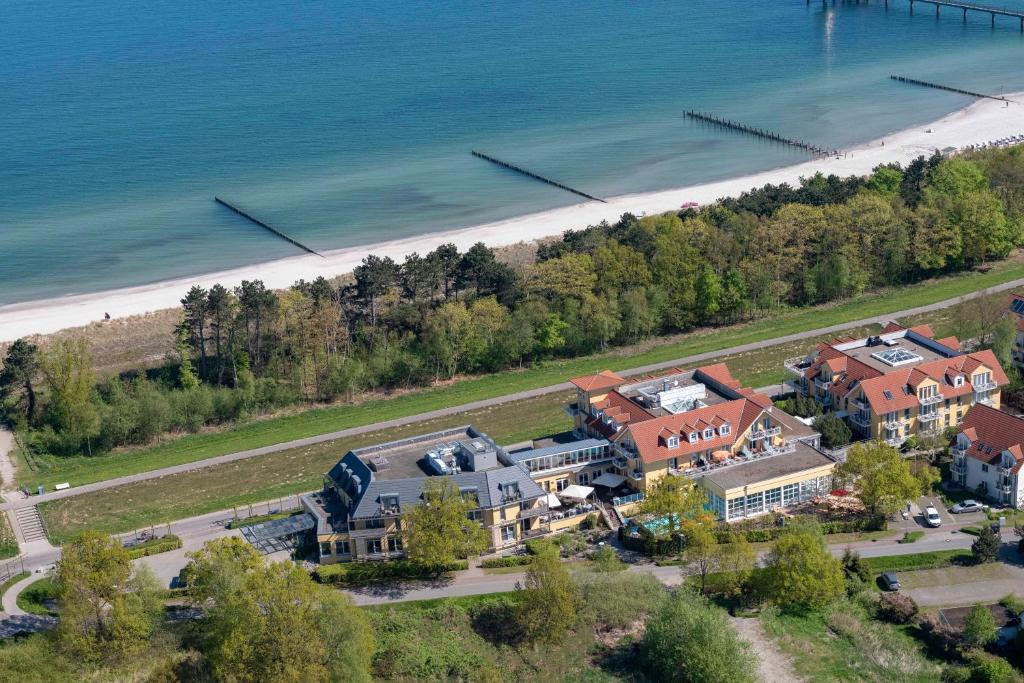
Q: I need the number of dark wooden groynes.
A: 4